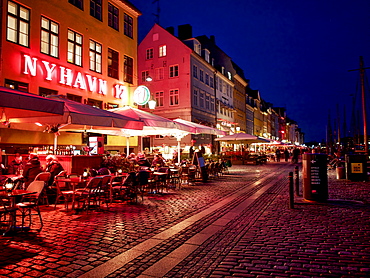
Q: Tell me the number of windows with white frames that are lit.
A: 1